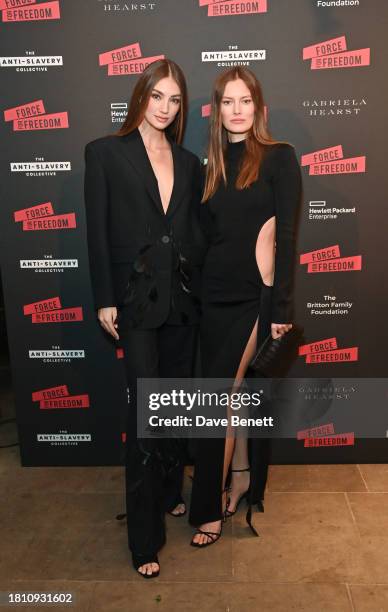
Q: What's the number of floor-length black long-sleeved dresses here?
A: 1